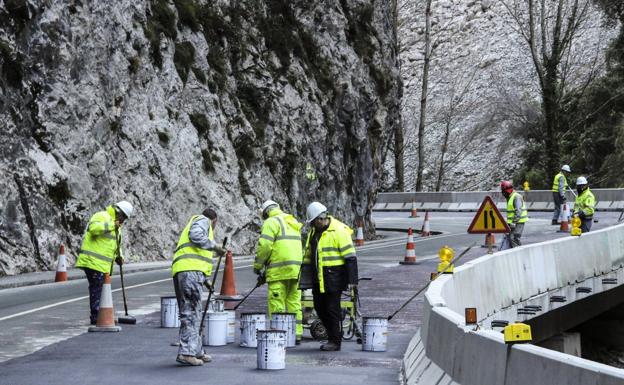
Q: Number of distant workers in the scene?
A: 3